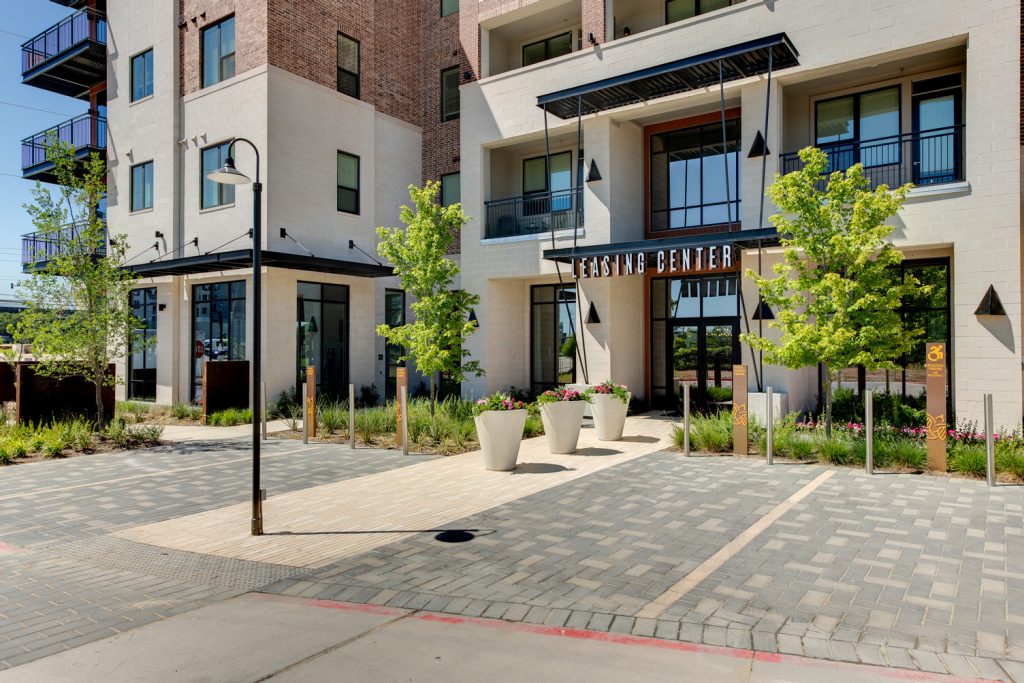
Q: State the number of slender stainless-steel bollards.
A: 8